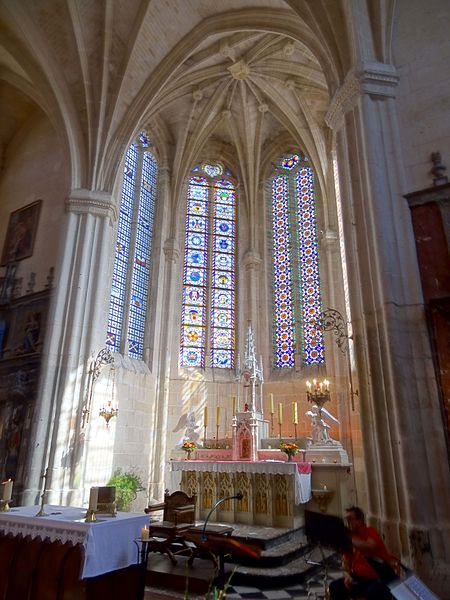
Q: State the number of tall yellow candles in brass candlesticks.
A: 6